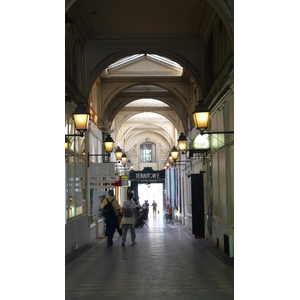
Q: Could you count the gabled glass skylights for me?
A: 1